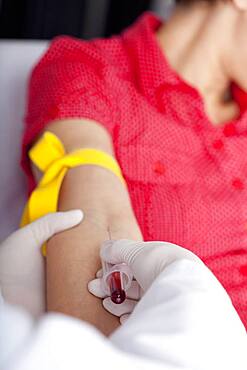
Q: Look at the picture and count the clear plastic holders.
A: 1